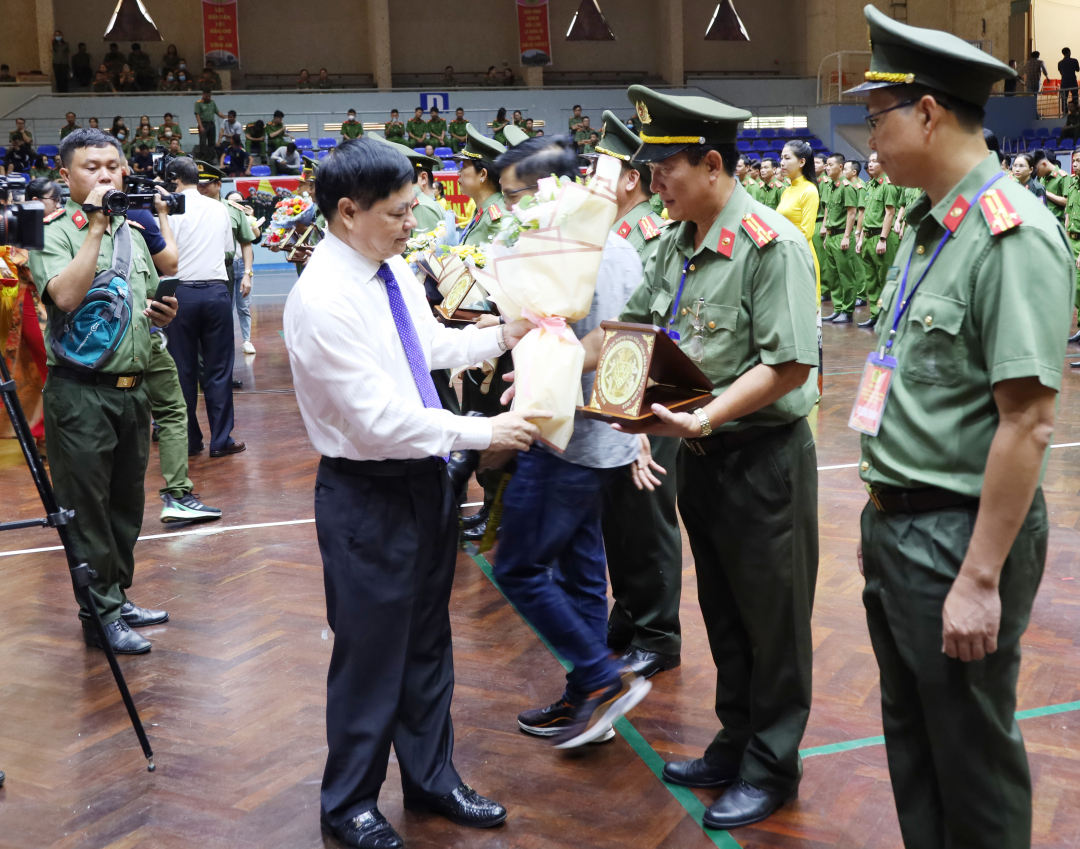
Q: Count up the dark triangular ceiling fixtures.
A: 3